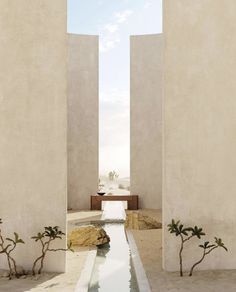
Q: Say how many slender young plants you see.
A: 4